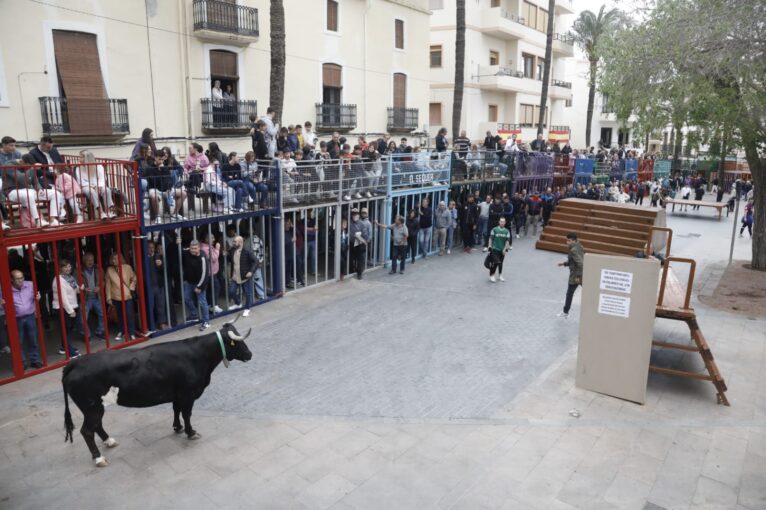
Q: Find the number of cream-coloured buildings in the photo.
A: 2